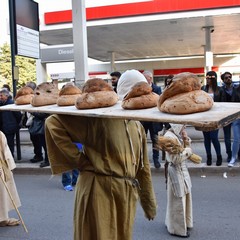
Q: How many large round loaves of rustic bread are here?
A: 6